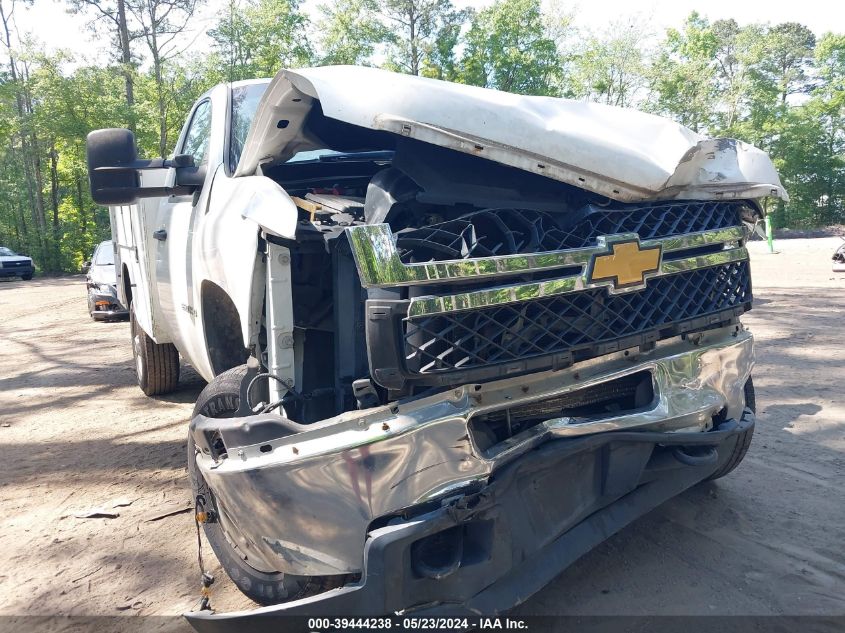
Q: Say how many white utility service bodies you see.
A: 1